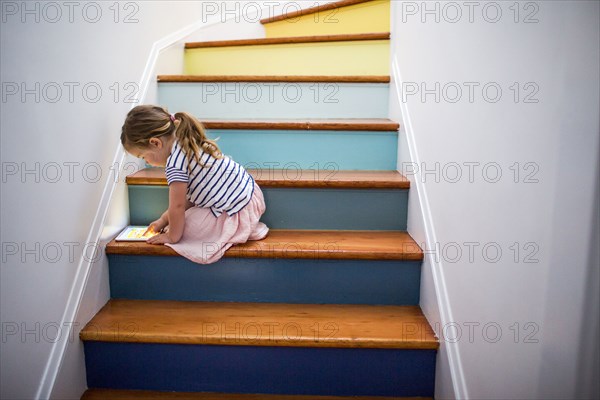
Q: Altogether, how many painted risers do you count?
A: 7